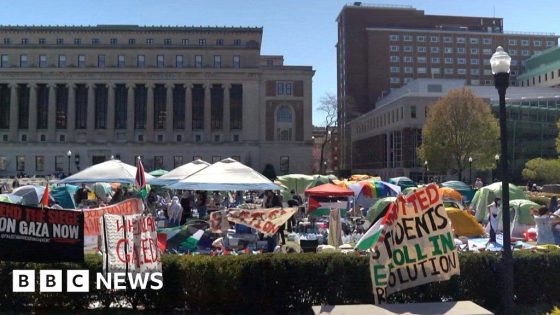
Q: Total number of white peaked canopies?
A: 3